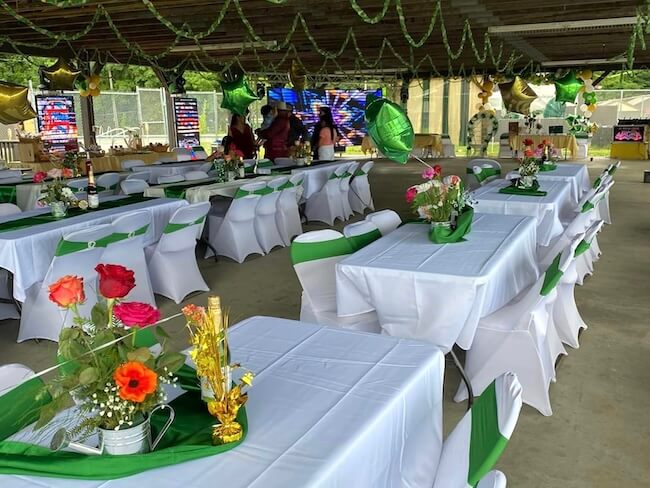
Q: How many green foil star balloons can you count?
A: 3